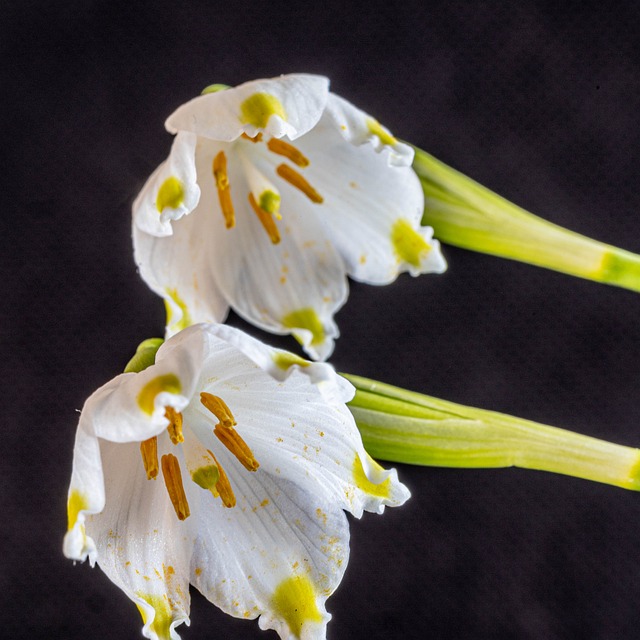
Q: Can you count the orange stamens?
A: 12